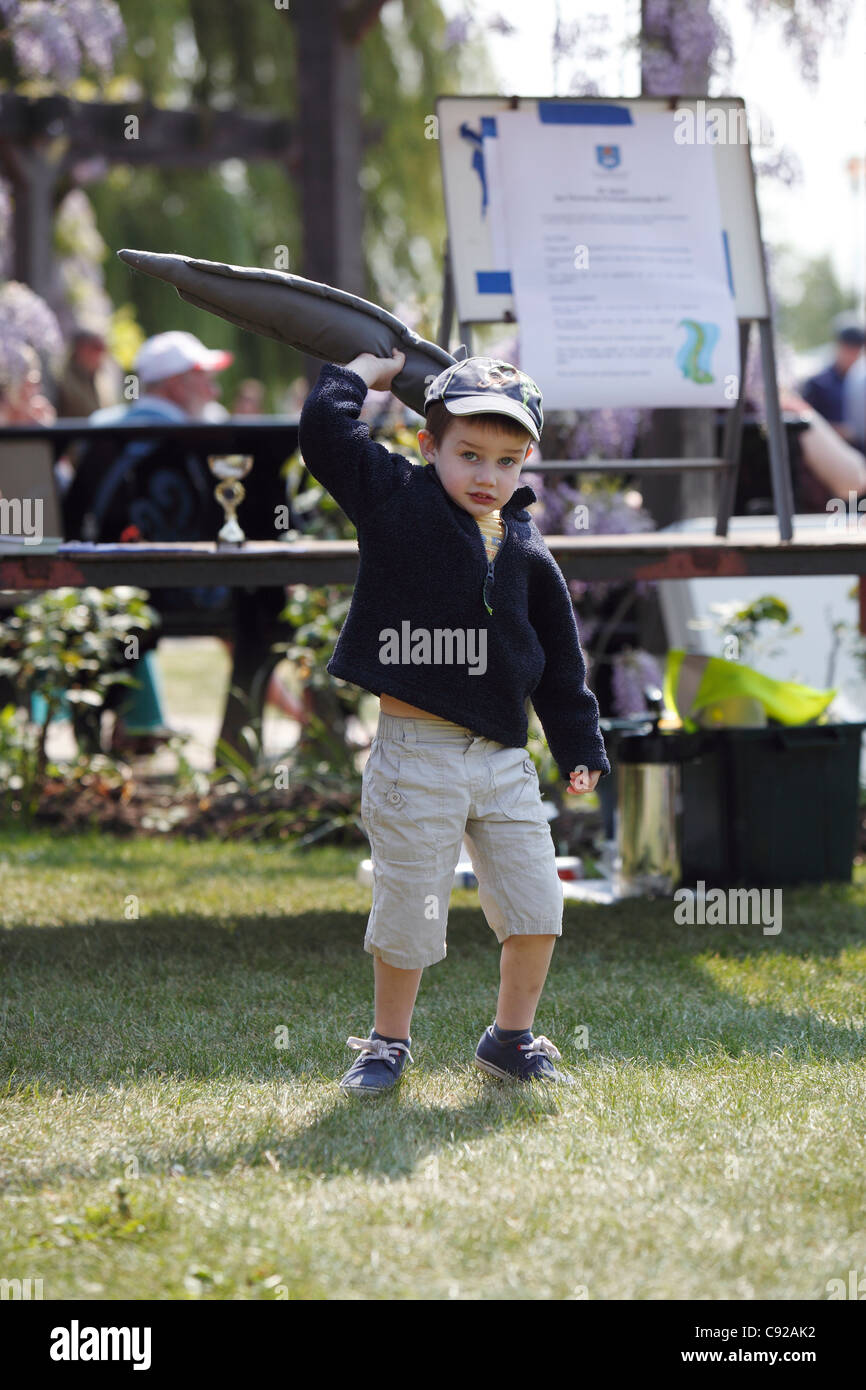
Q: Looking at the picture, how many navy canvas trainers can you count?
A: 2